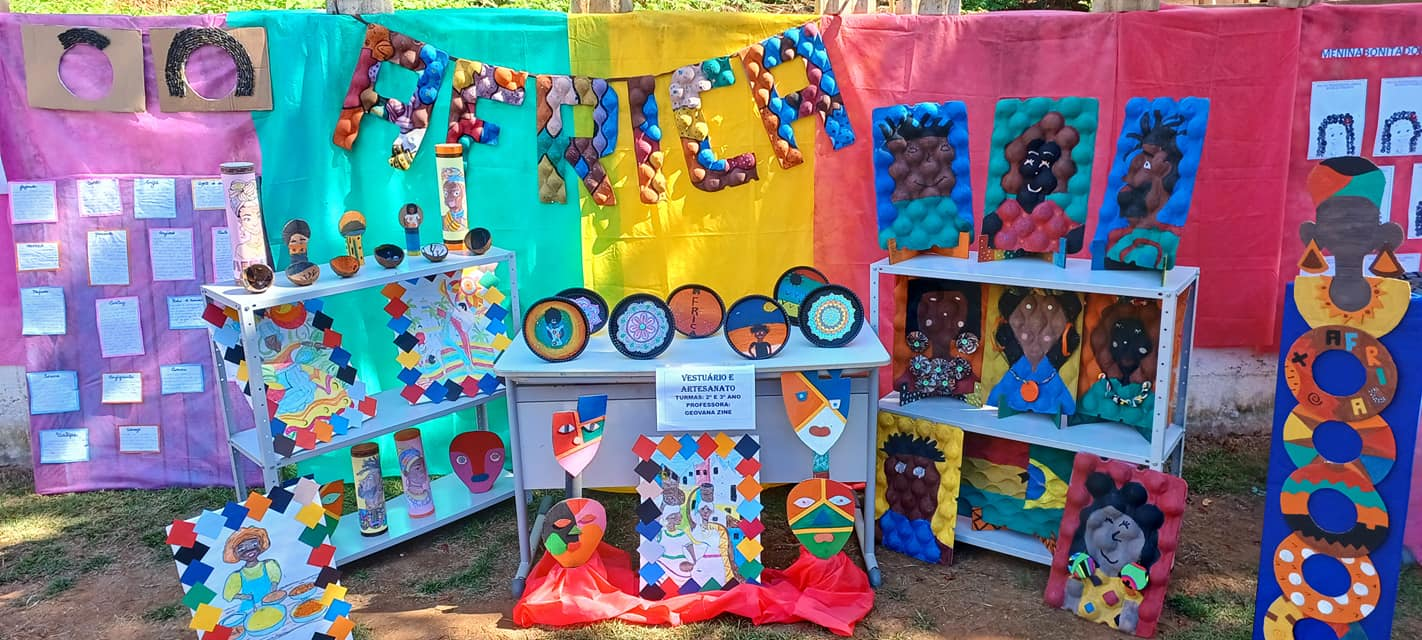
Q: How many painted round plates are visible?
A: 7